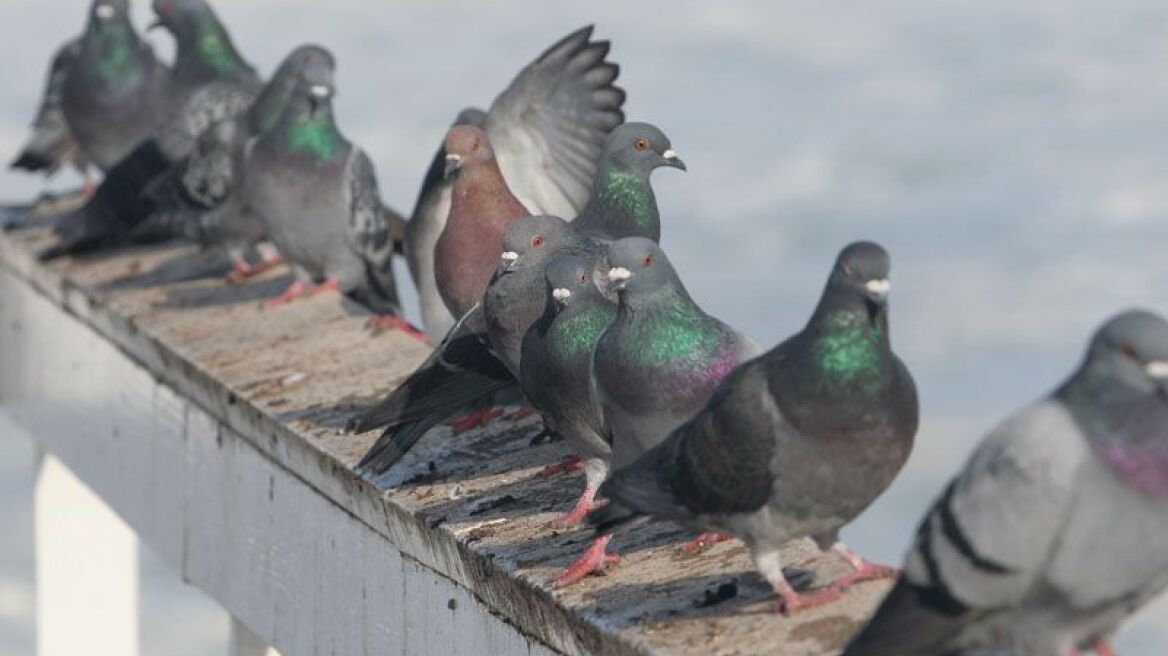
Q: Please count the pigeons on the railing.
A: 12